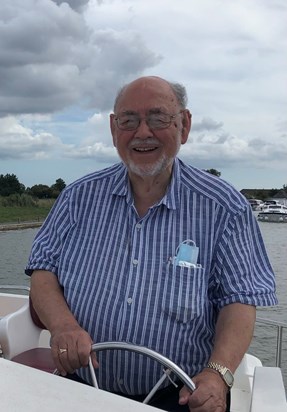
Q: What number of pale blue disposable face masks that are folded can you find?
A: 1